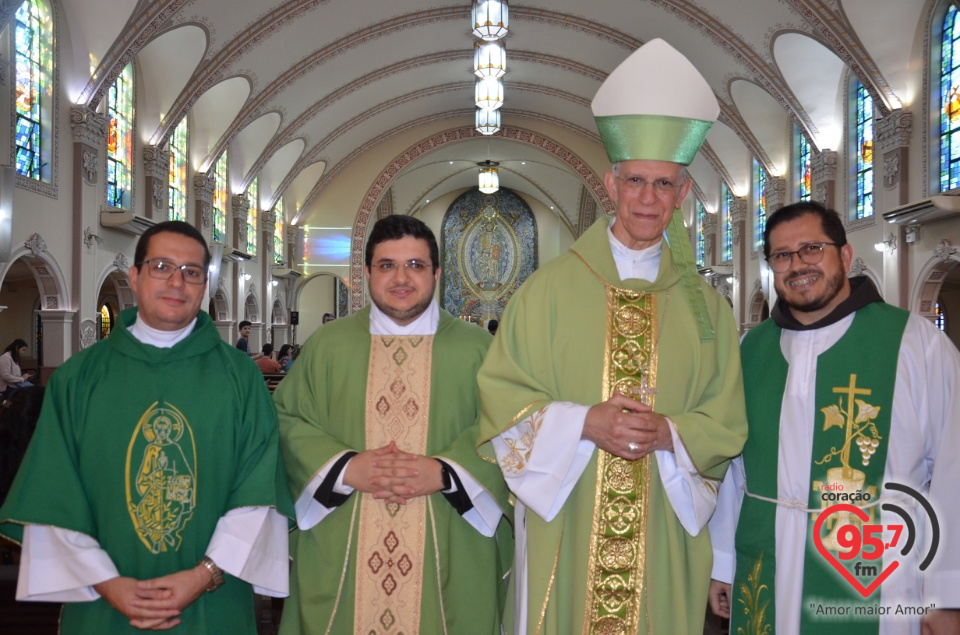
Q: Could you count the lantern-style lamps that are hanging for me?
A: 5